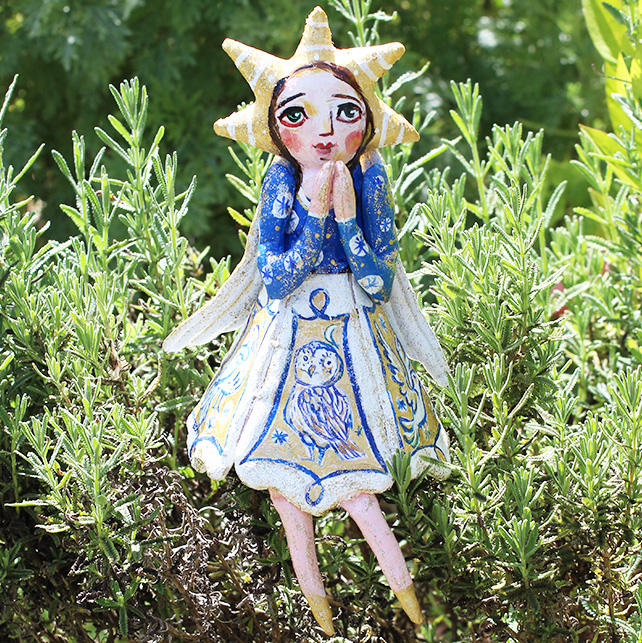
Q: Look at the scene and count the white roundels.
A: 9